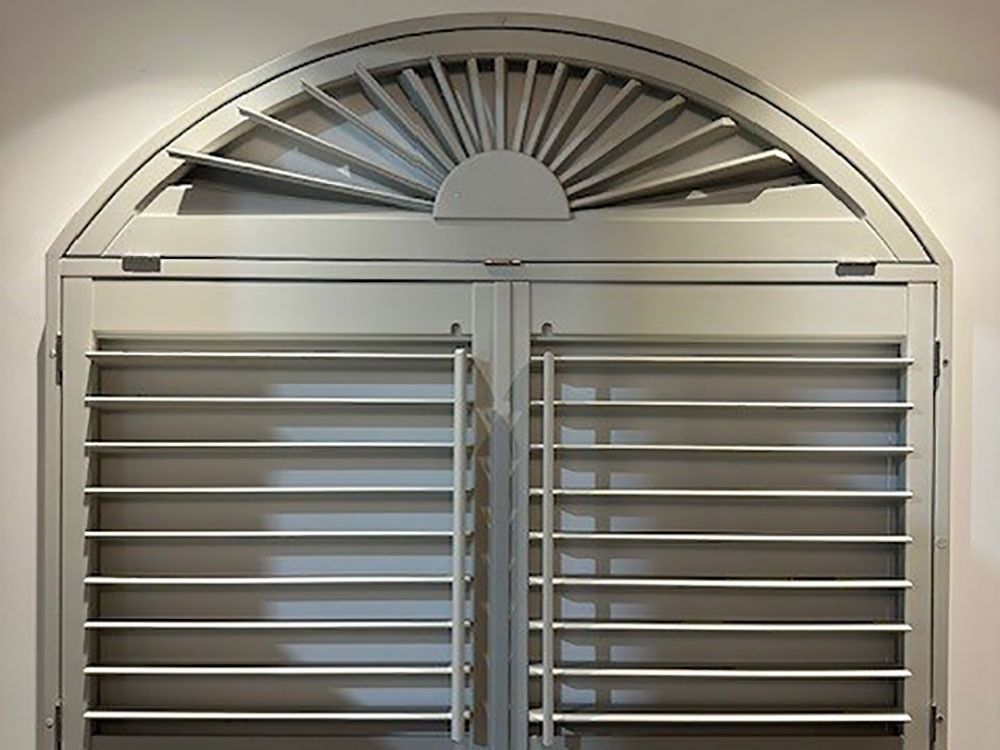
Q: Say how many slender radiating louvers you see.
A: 15